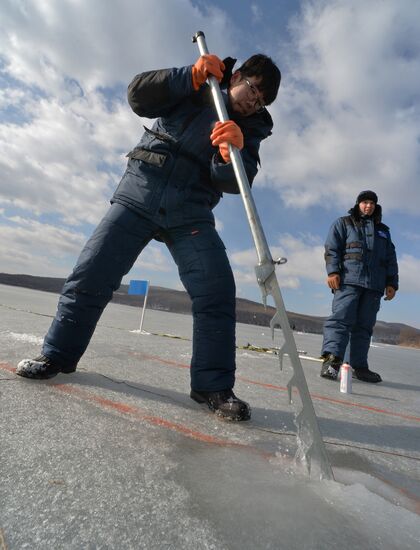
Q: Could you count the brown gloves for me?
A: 2